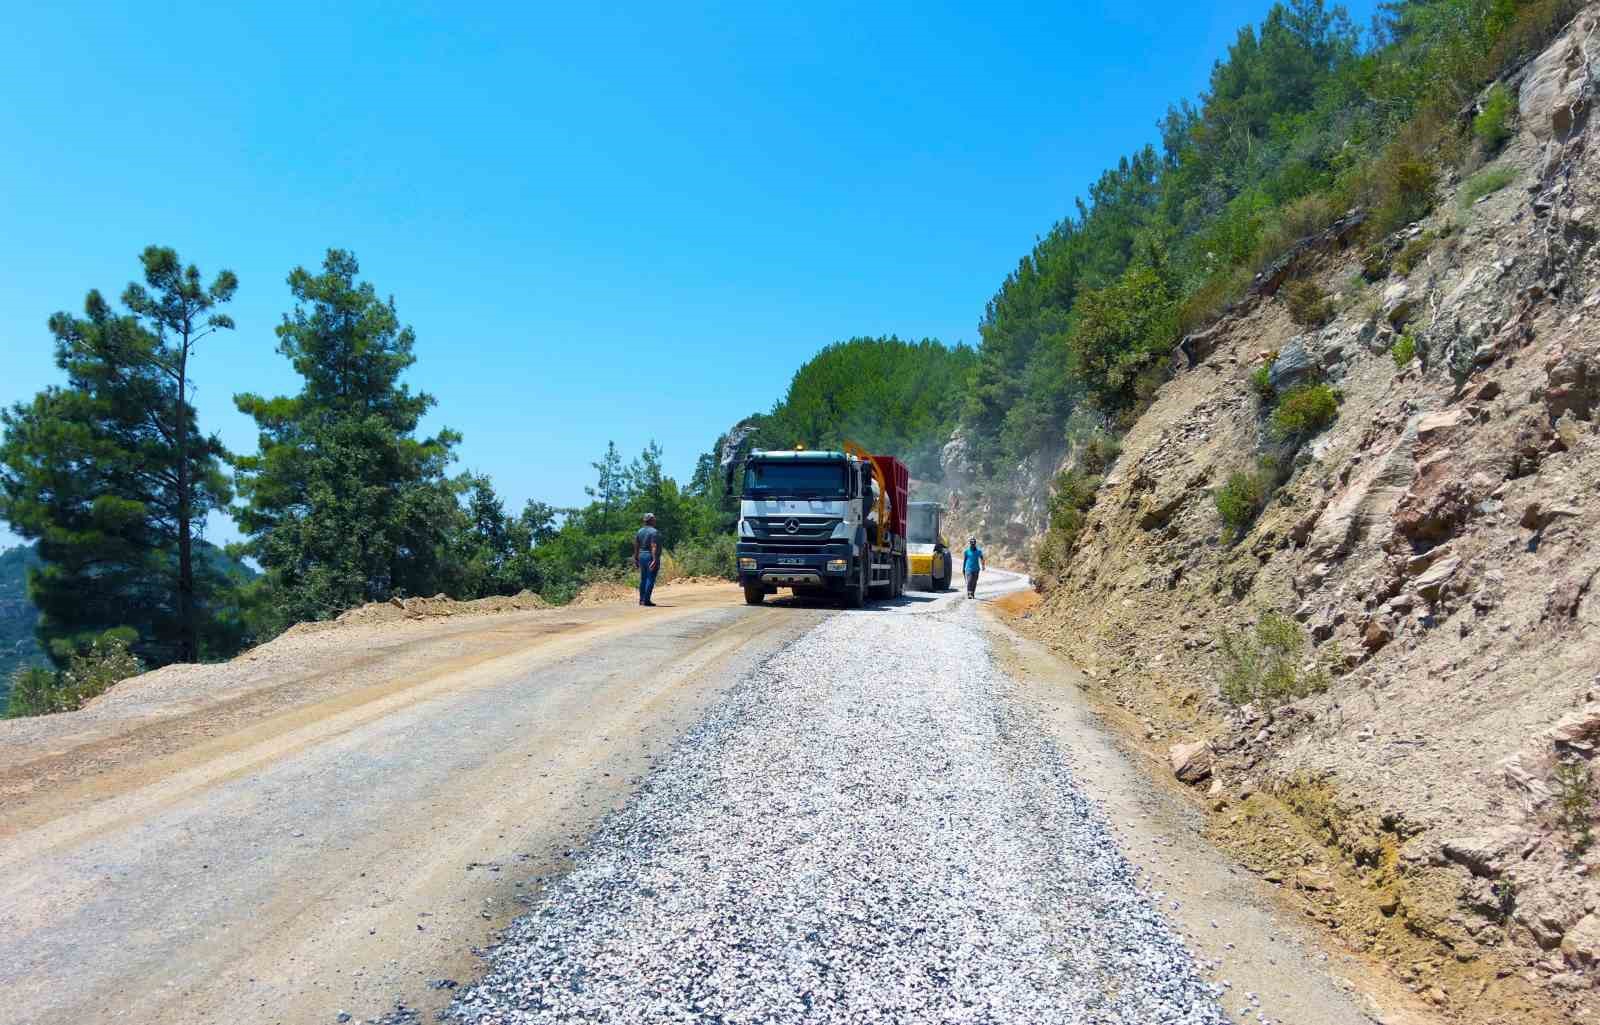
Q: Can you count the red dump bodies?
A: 1